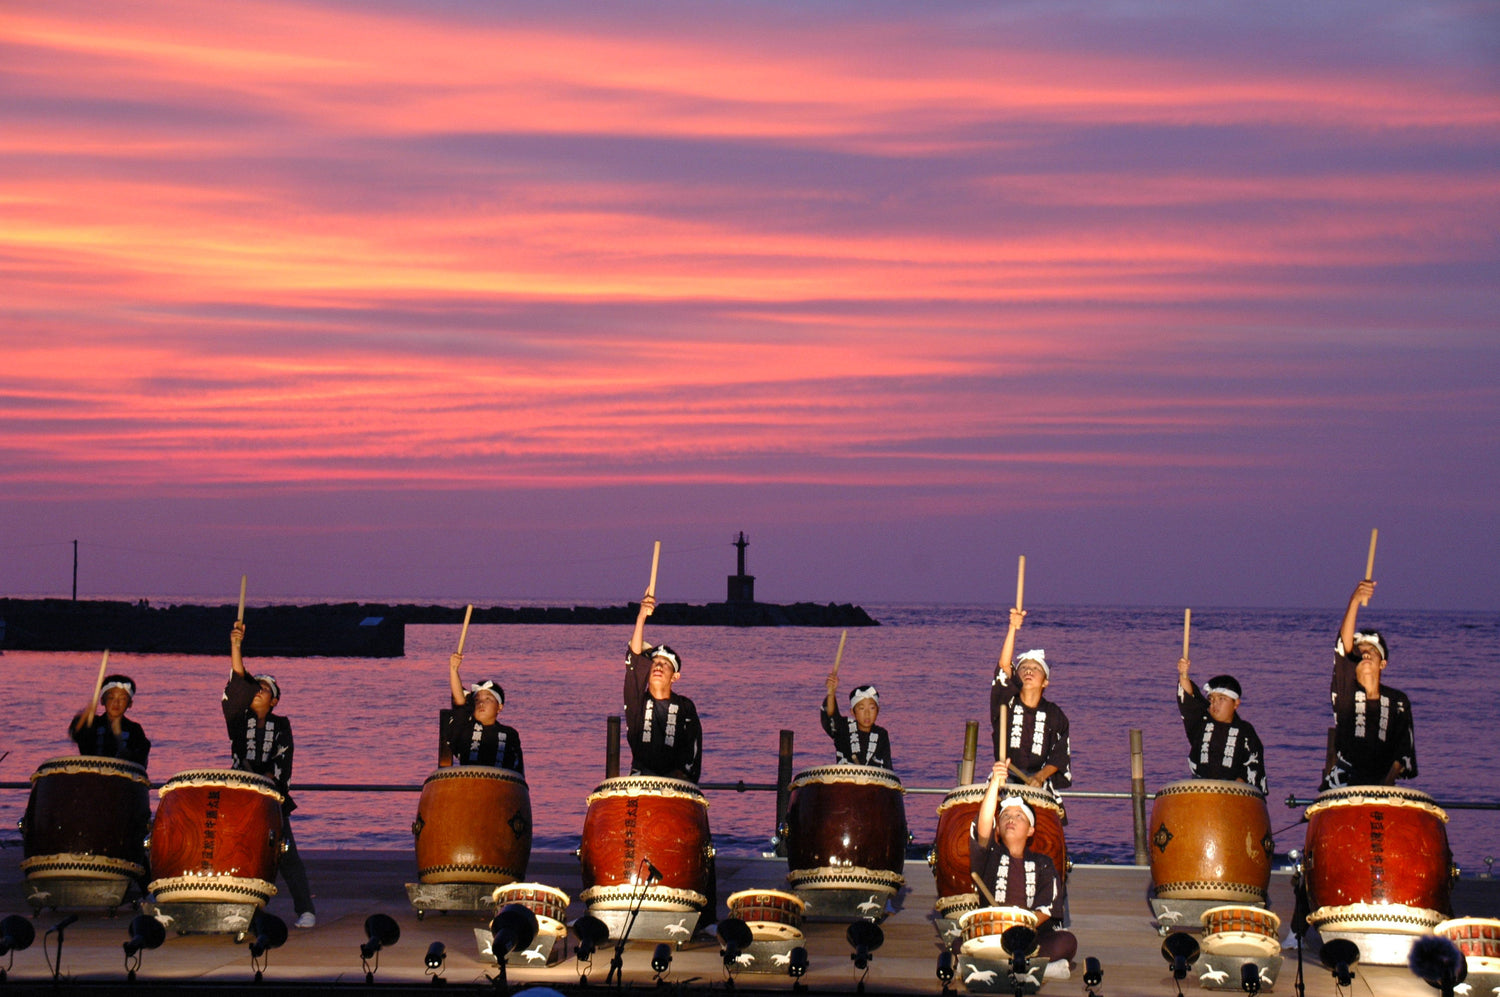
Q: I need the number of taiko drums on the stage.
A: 13